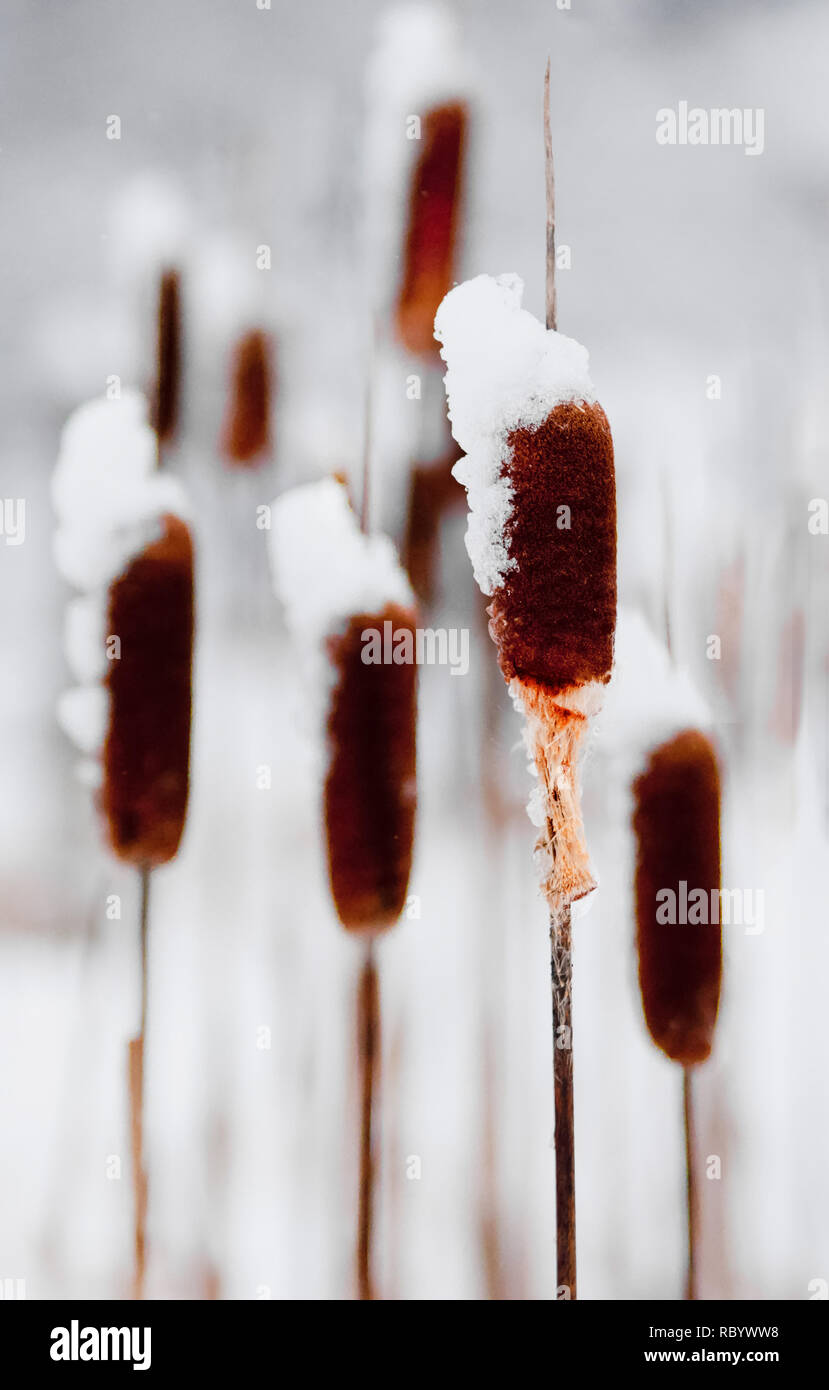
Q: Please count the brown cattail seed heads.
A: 8